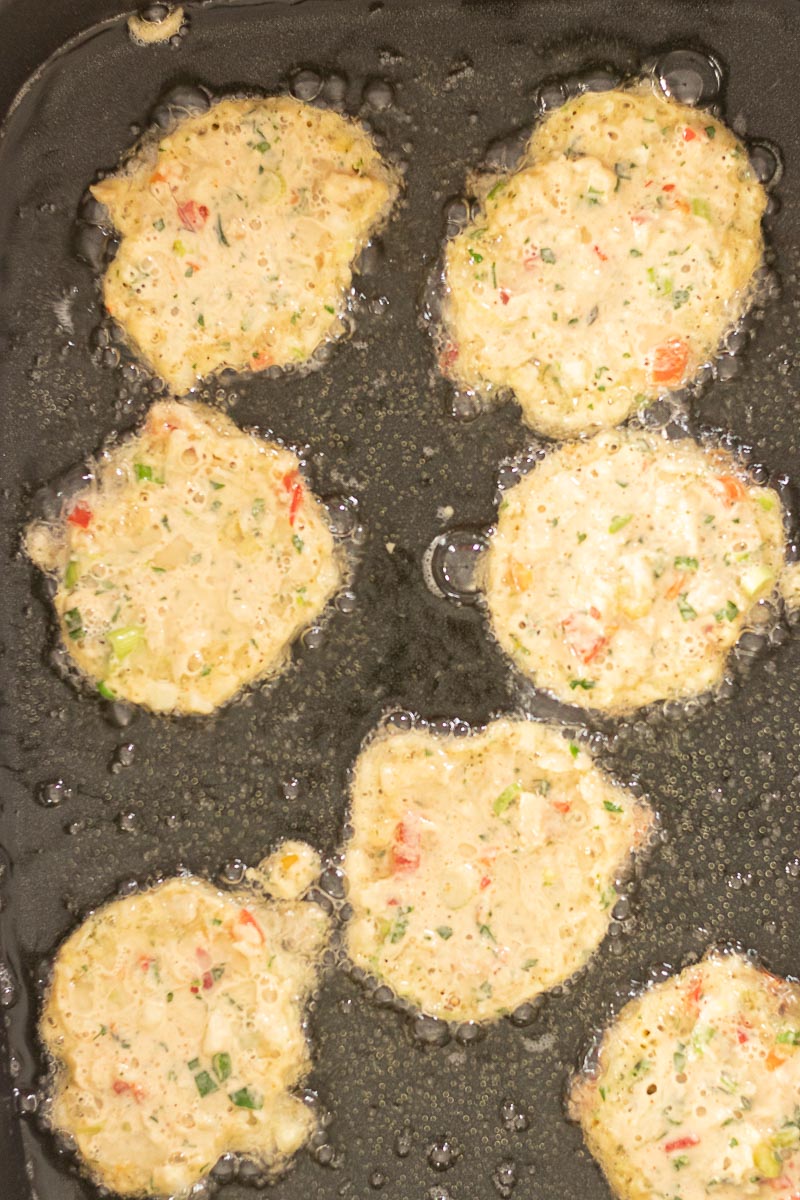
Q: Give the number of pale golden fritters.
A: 7